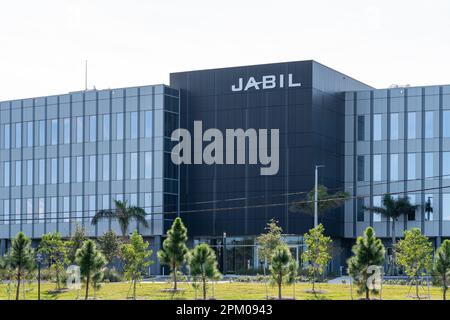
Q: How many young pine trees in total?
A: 7